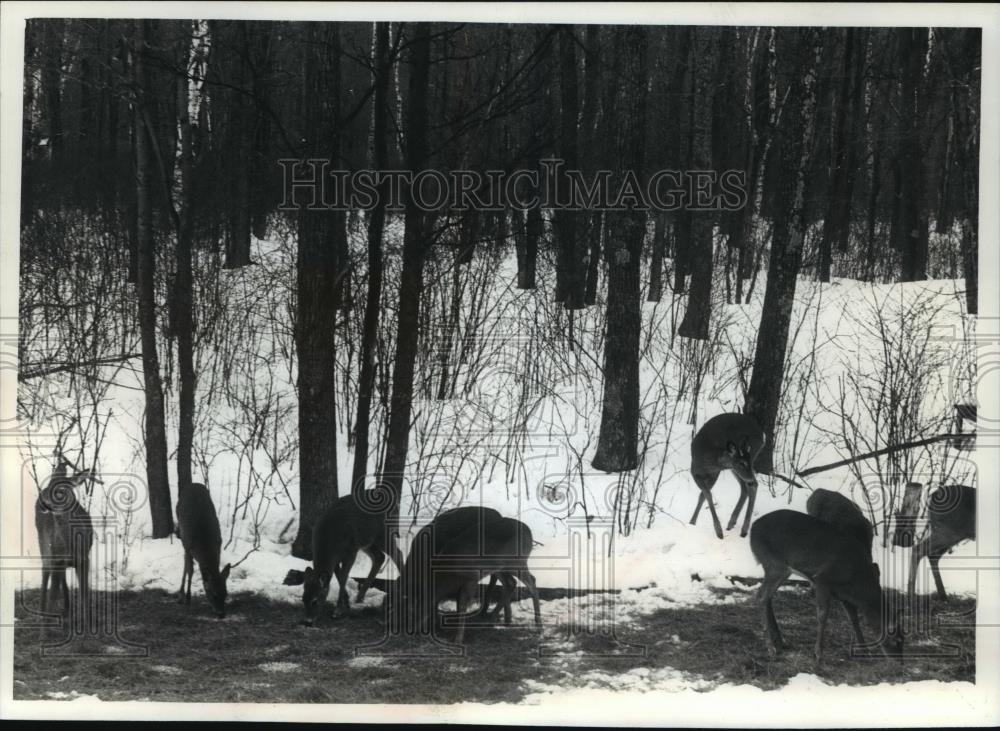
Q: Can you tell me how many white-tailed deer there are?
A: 9